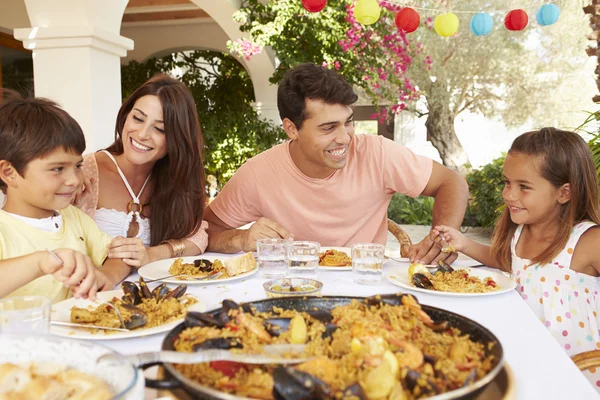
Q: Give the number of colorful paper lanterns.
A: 7